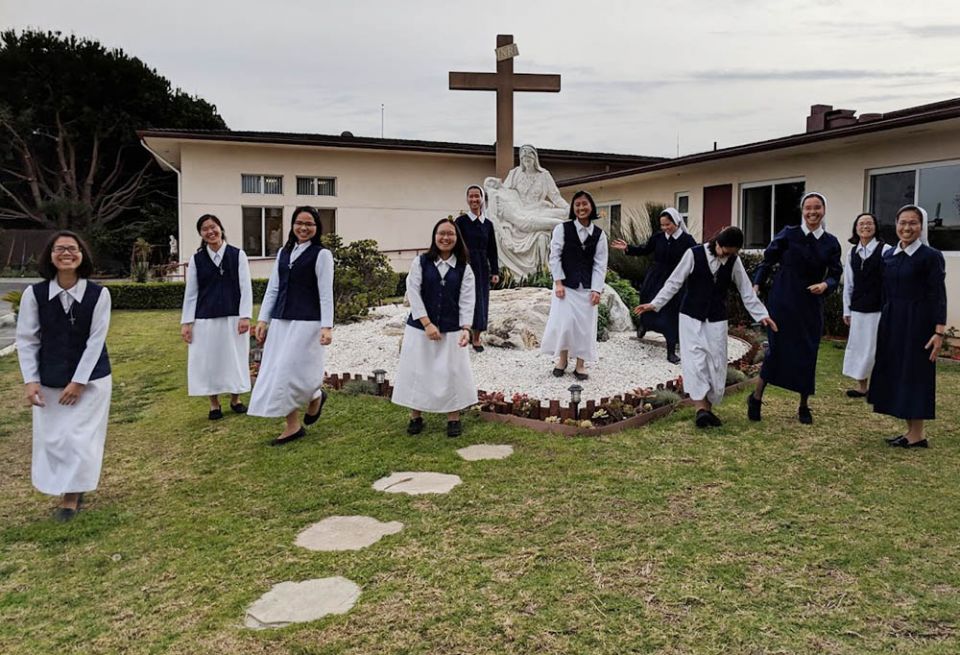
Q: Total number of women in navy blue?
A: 4